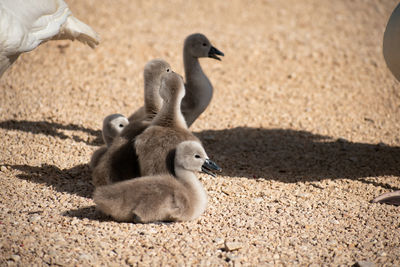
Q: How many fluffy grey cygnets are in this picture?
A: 5